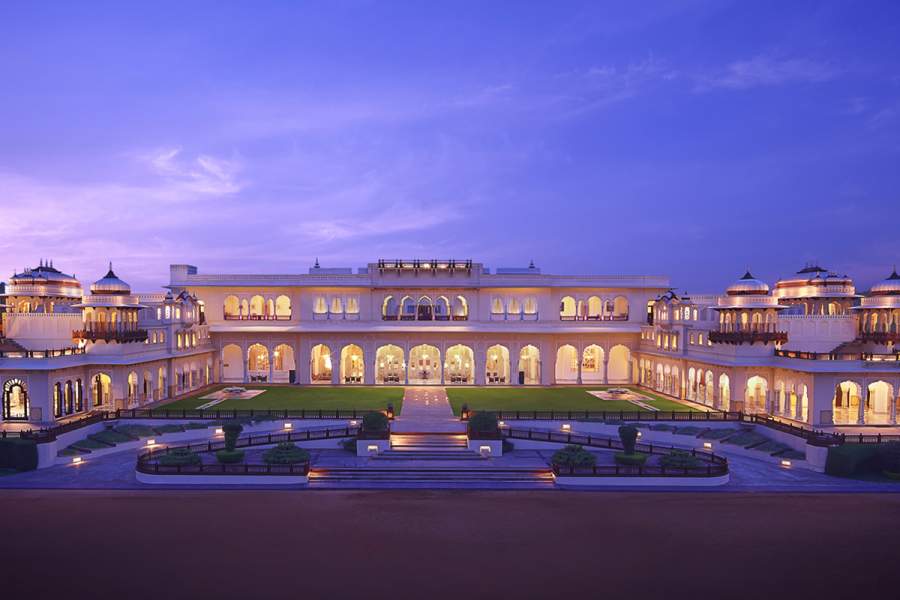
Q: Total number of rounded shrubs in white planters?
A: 2